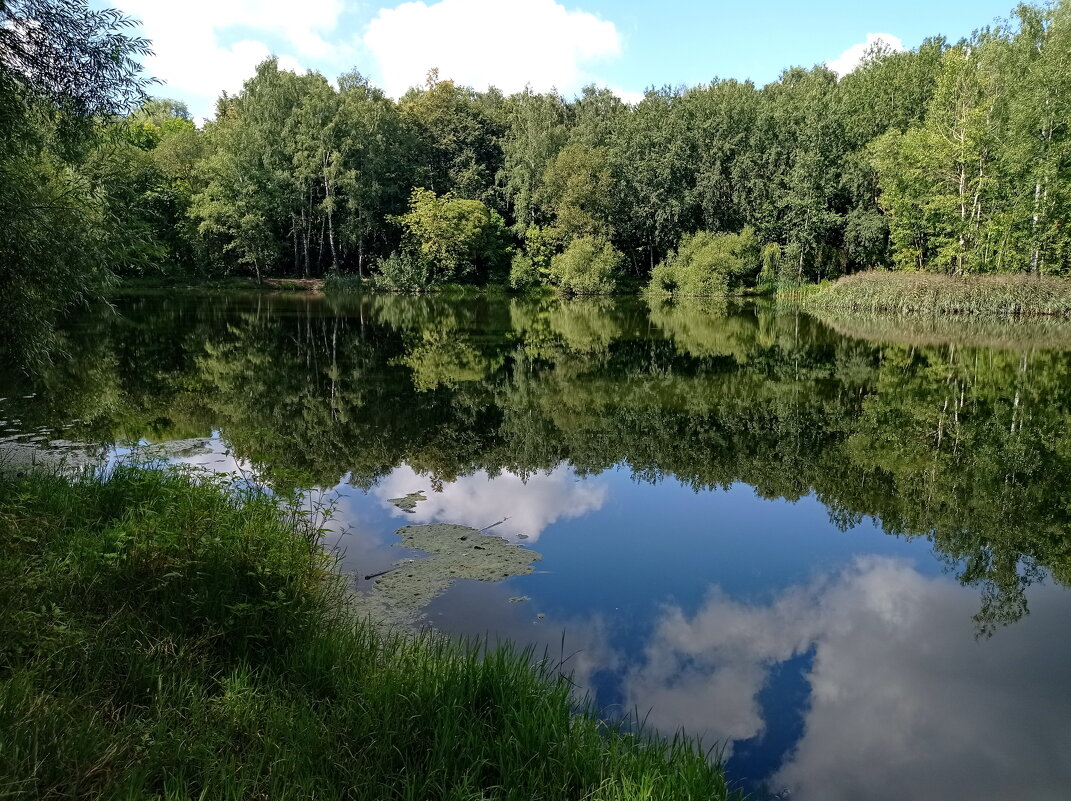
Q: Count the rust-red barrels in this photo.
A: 0